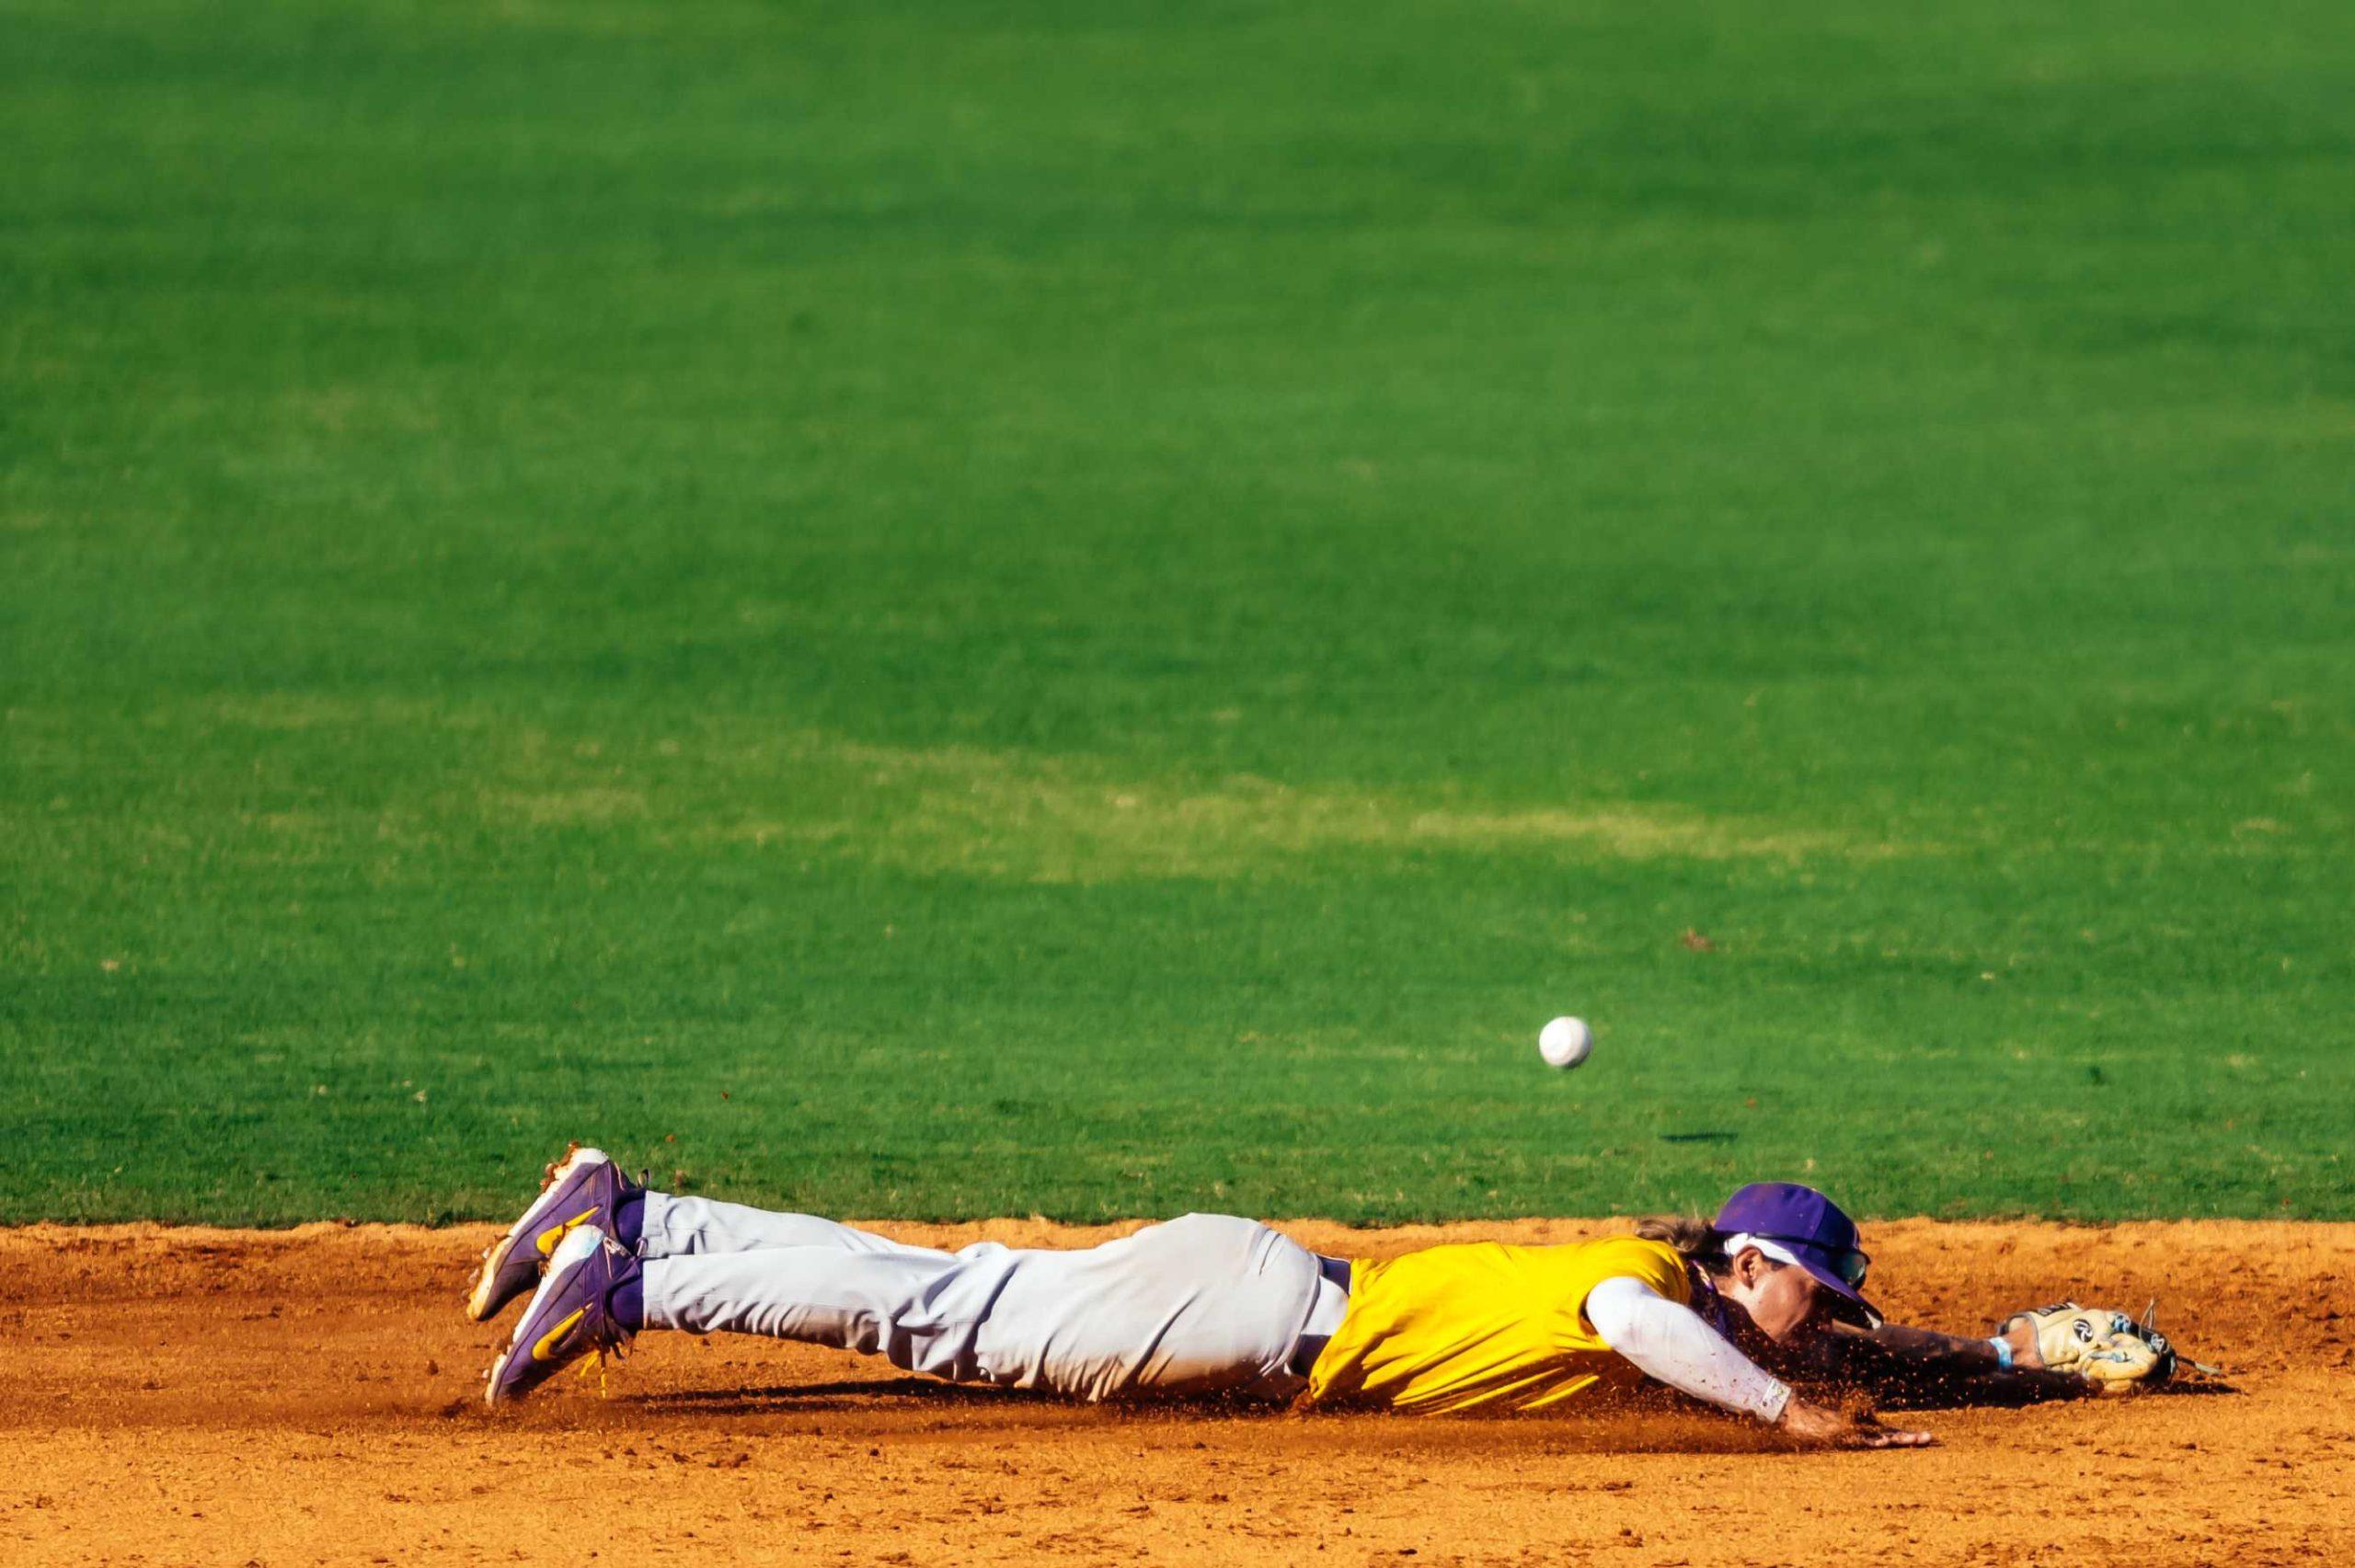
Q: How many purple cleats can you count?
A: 2